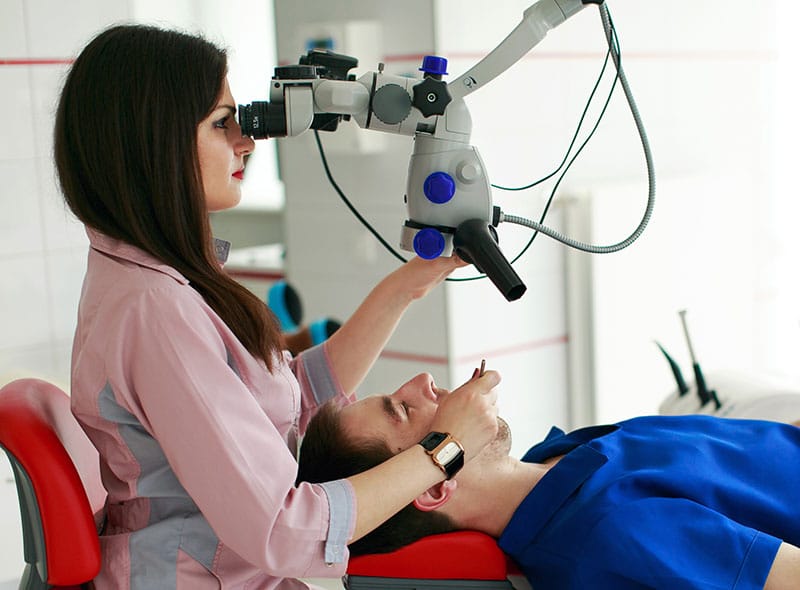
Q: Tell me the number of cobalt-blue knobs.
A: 3